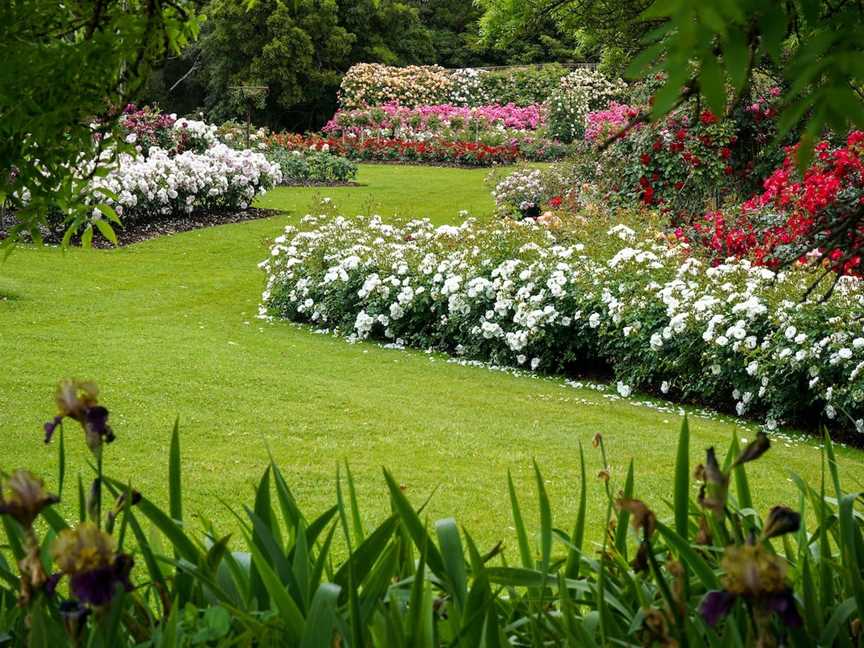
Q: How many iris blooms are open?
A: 4